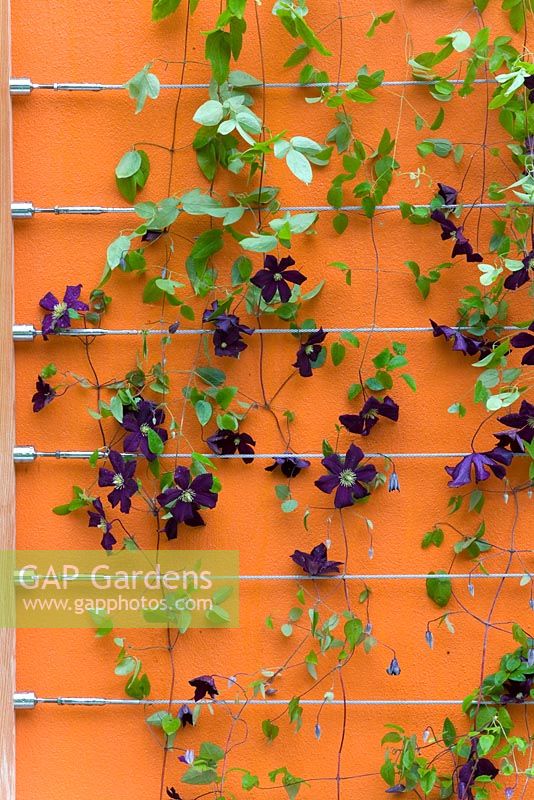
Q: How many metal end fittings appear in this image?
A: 6